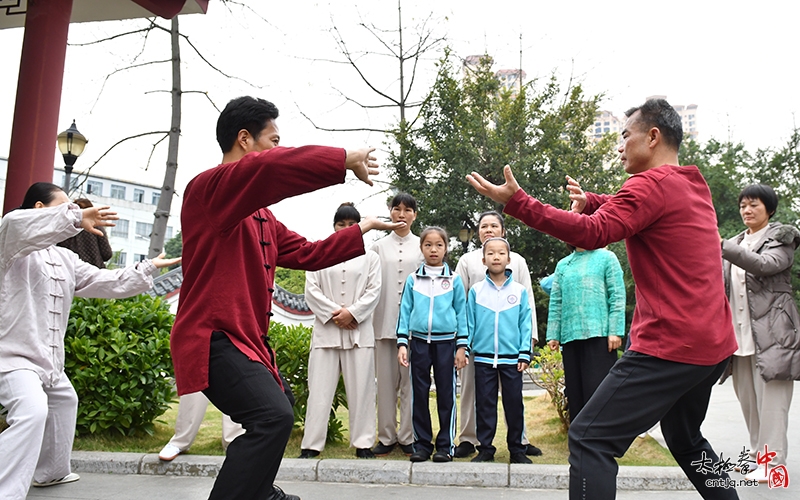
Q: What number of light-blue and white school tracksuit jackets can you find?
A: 2